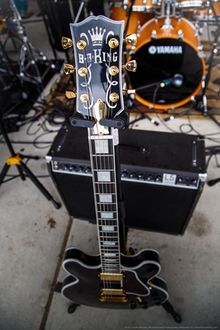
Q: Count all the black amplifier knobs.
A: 11